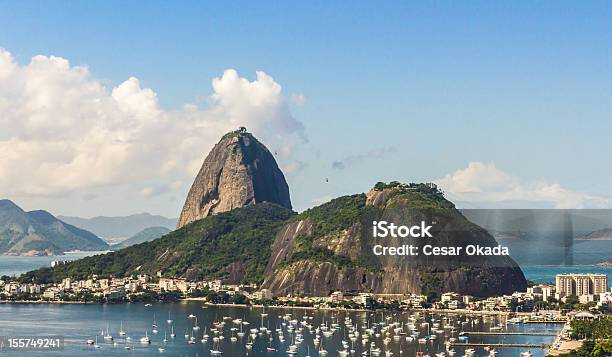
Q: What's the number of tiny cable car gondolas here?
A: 2